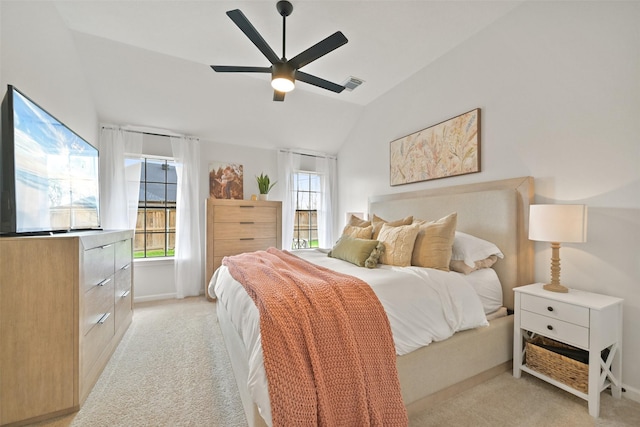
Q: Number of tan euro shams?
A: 3